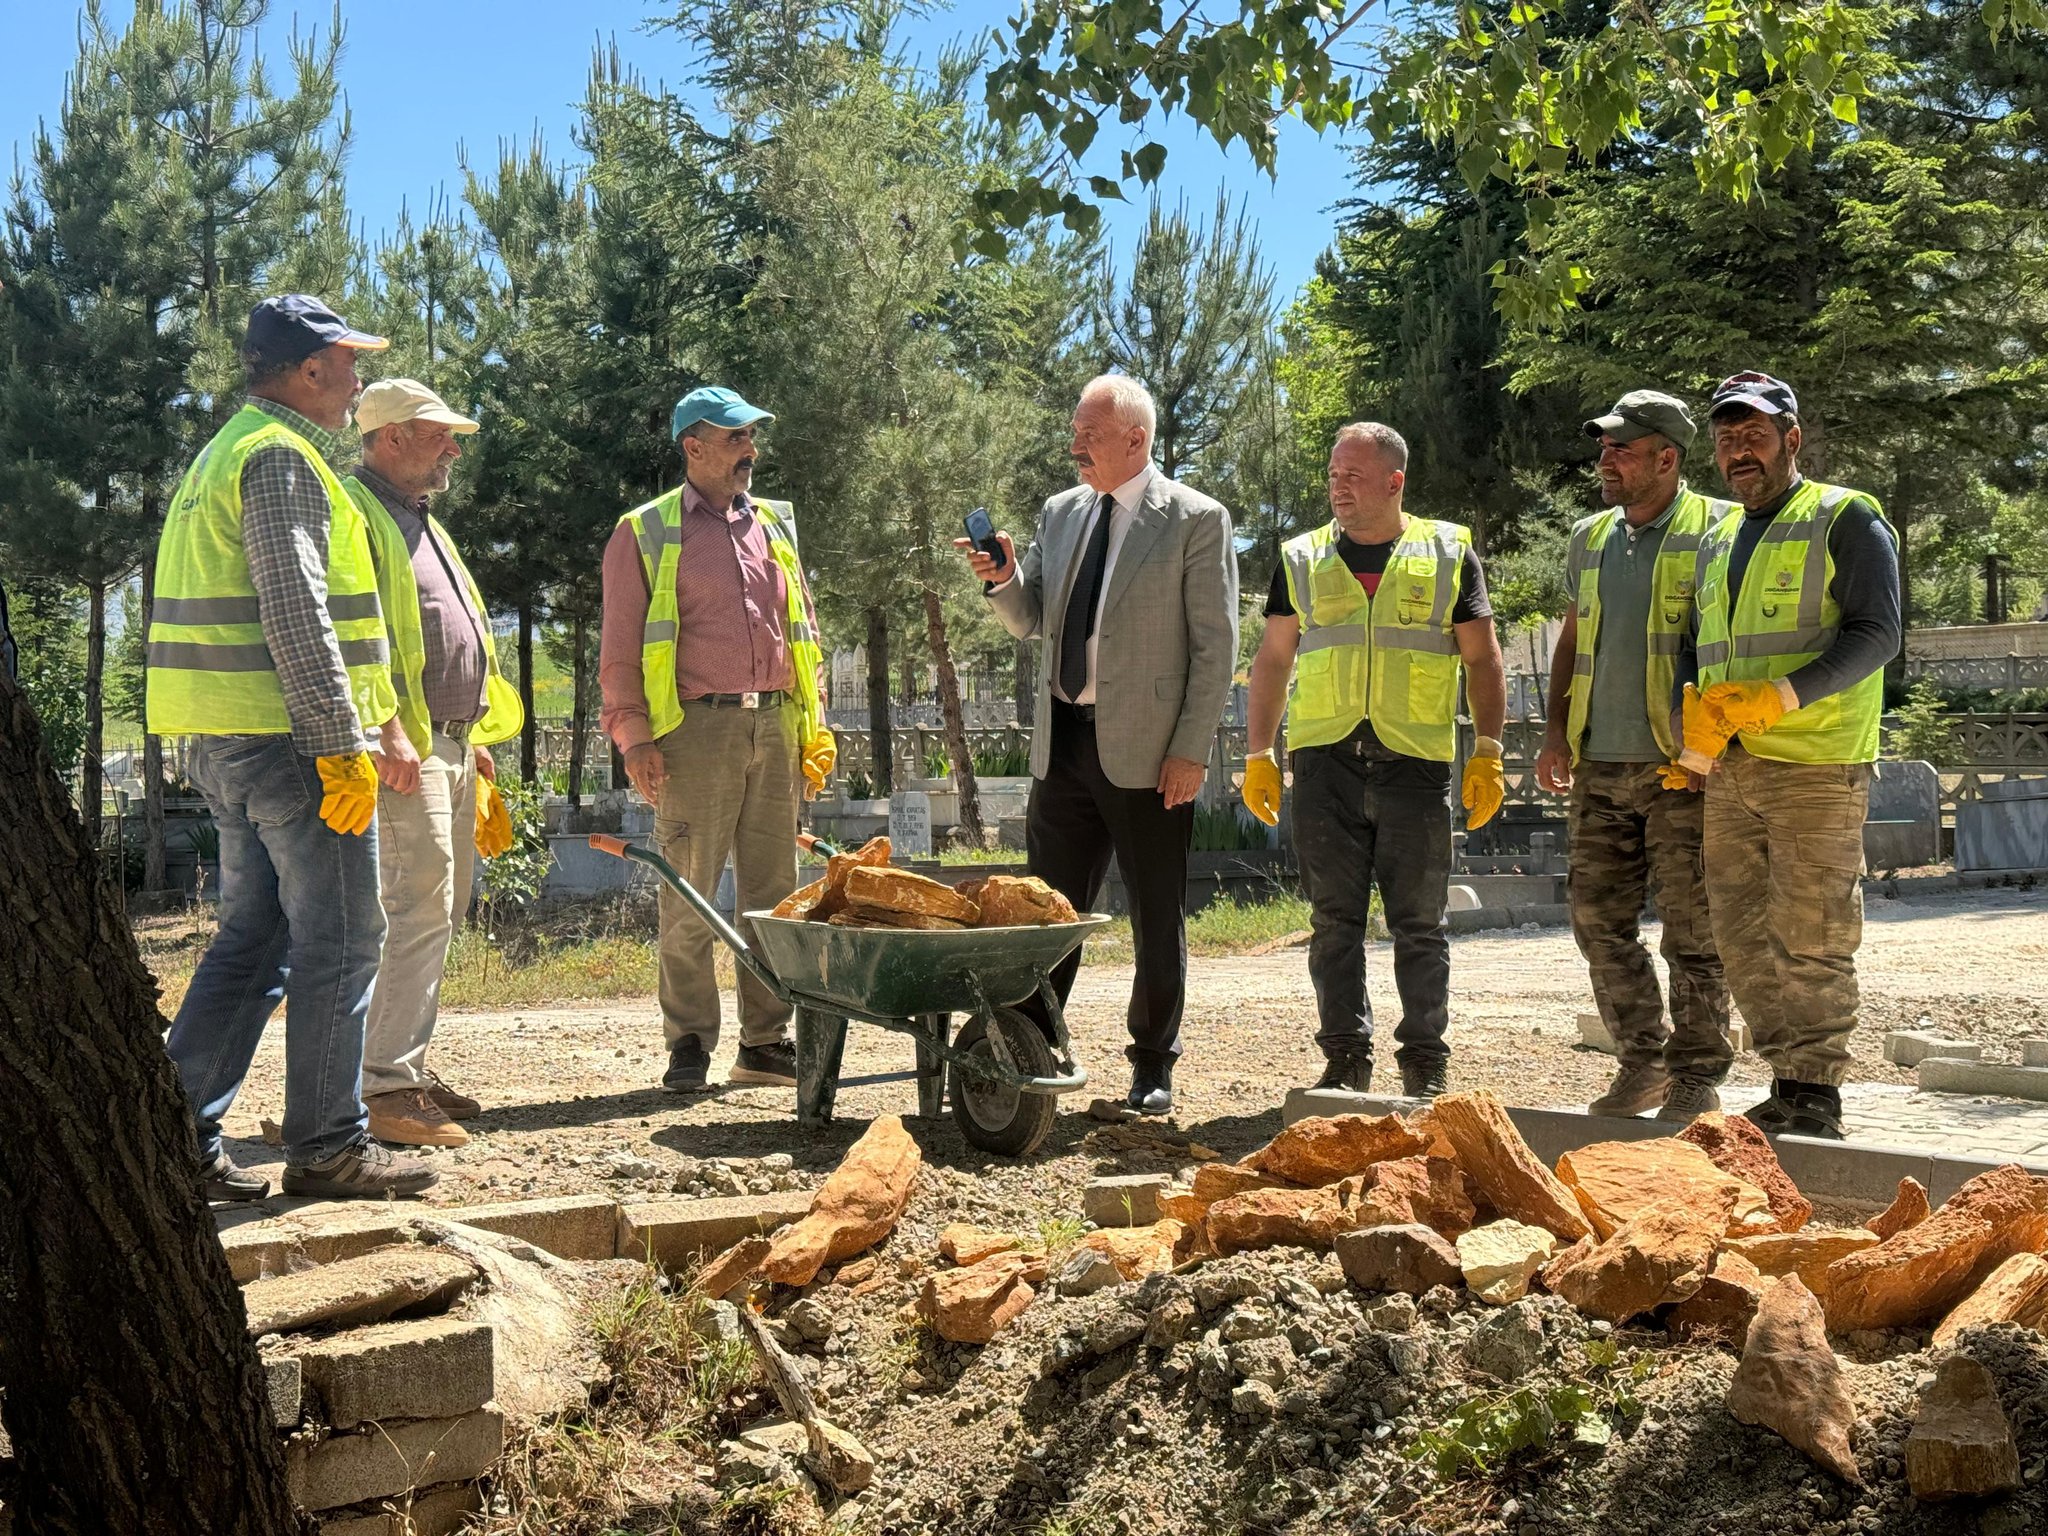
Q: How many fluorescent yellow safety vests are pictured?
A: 6